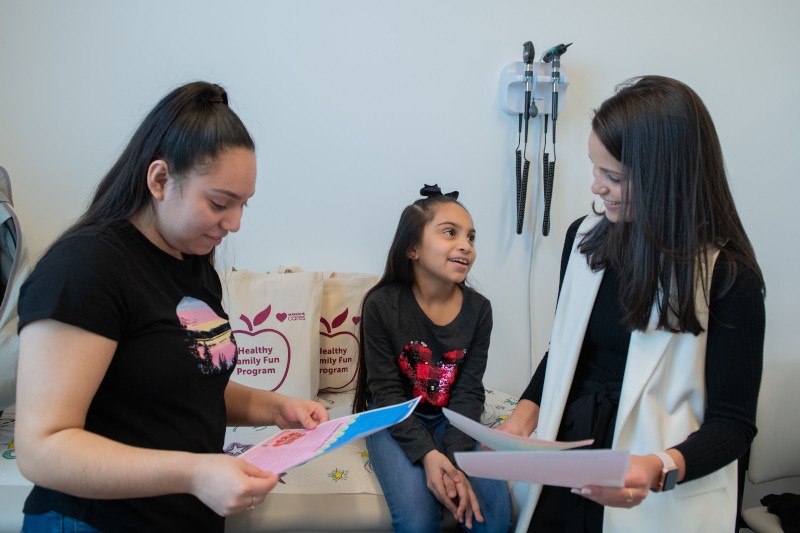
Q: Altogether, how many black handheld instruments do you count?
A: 2